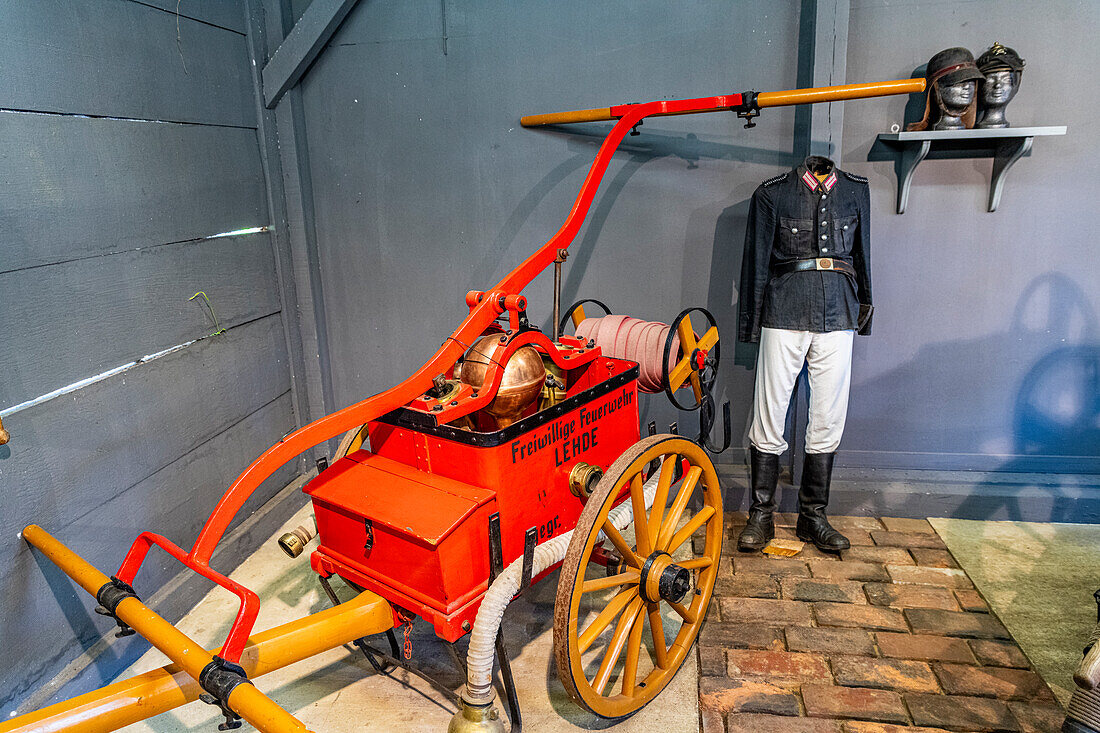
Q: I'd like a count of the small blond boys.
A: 0